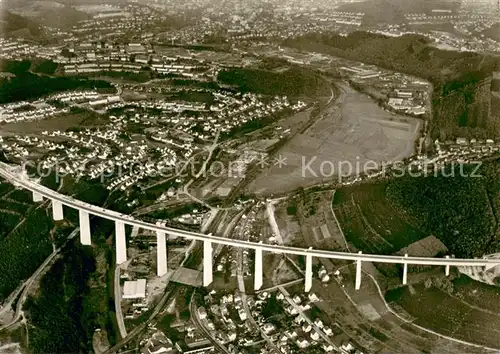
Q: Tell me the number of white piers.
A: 11